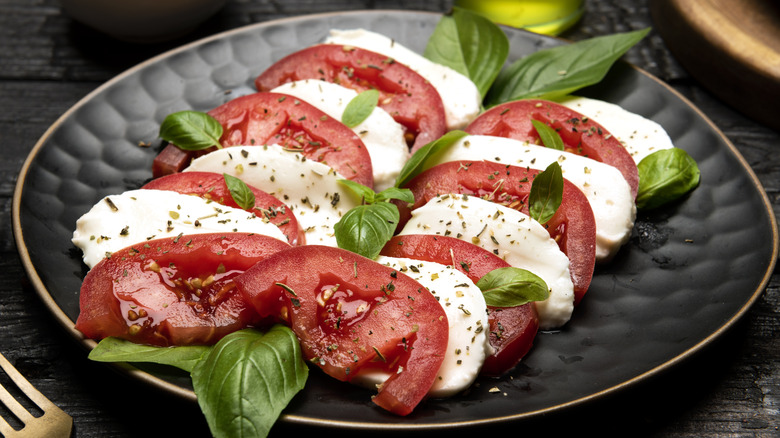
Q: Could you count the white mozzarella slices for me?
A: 8